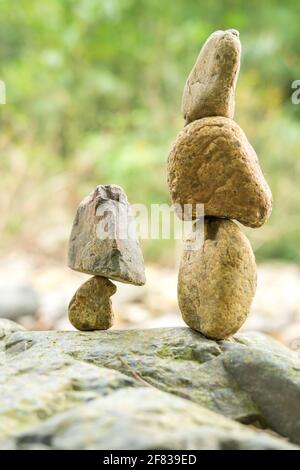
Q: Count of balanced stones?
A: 5